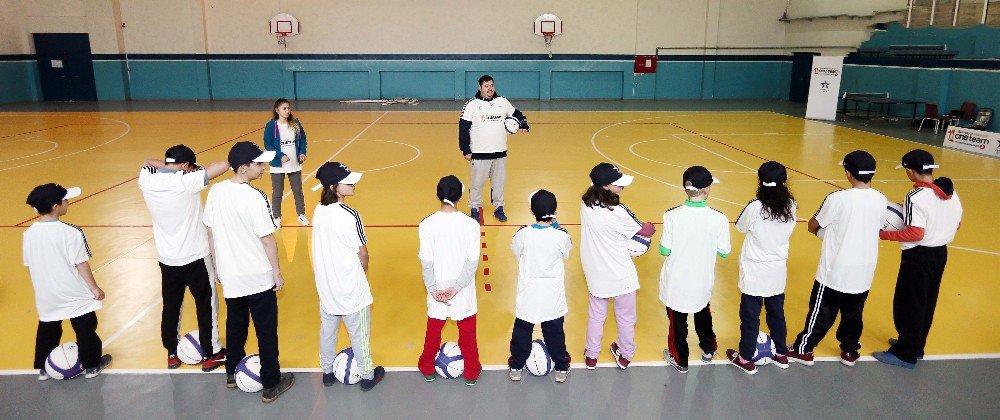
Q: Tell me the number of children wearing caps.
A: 11